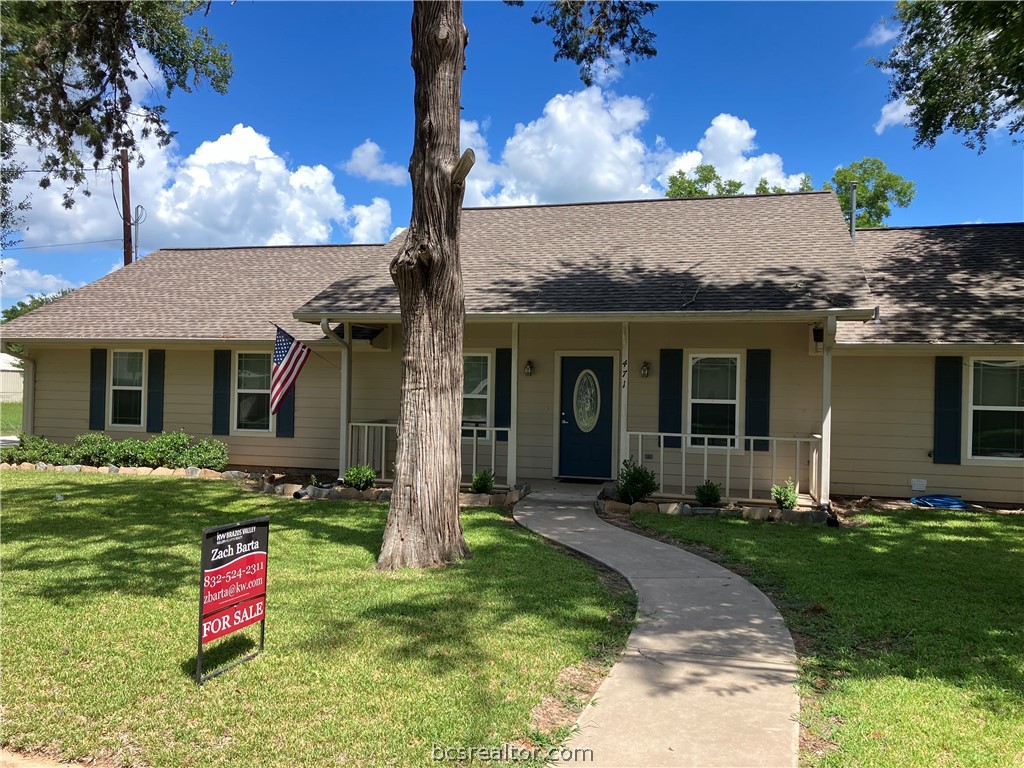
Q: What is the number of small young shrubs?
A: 5